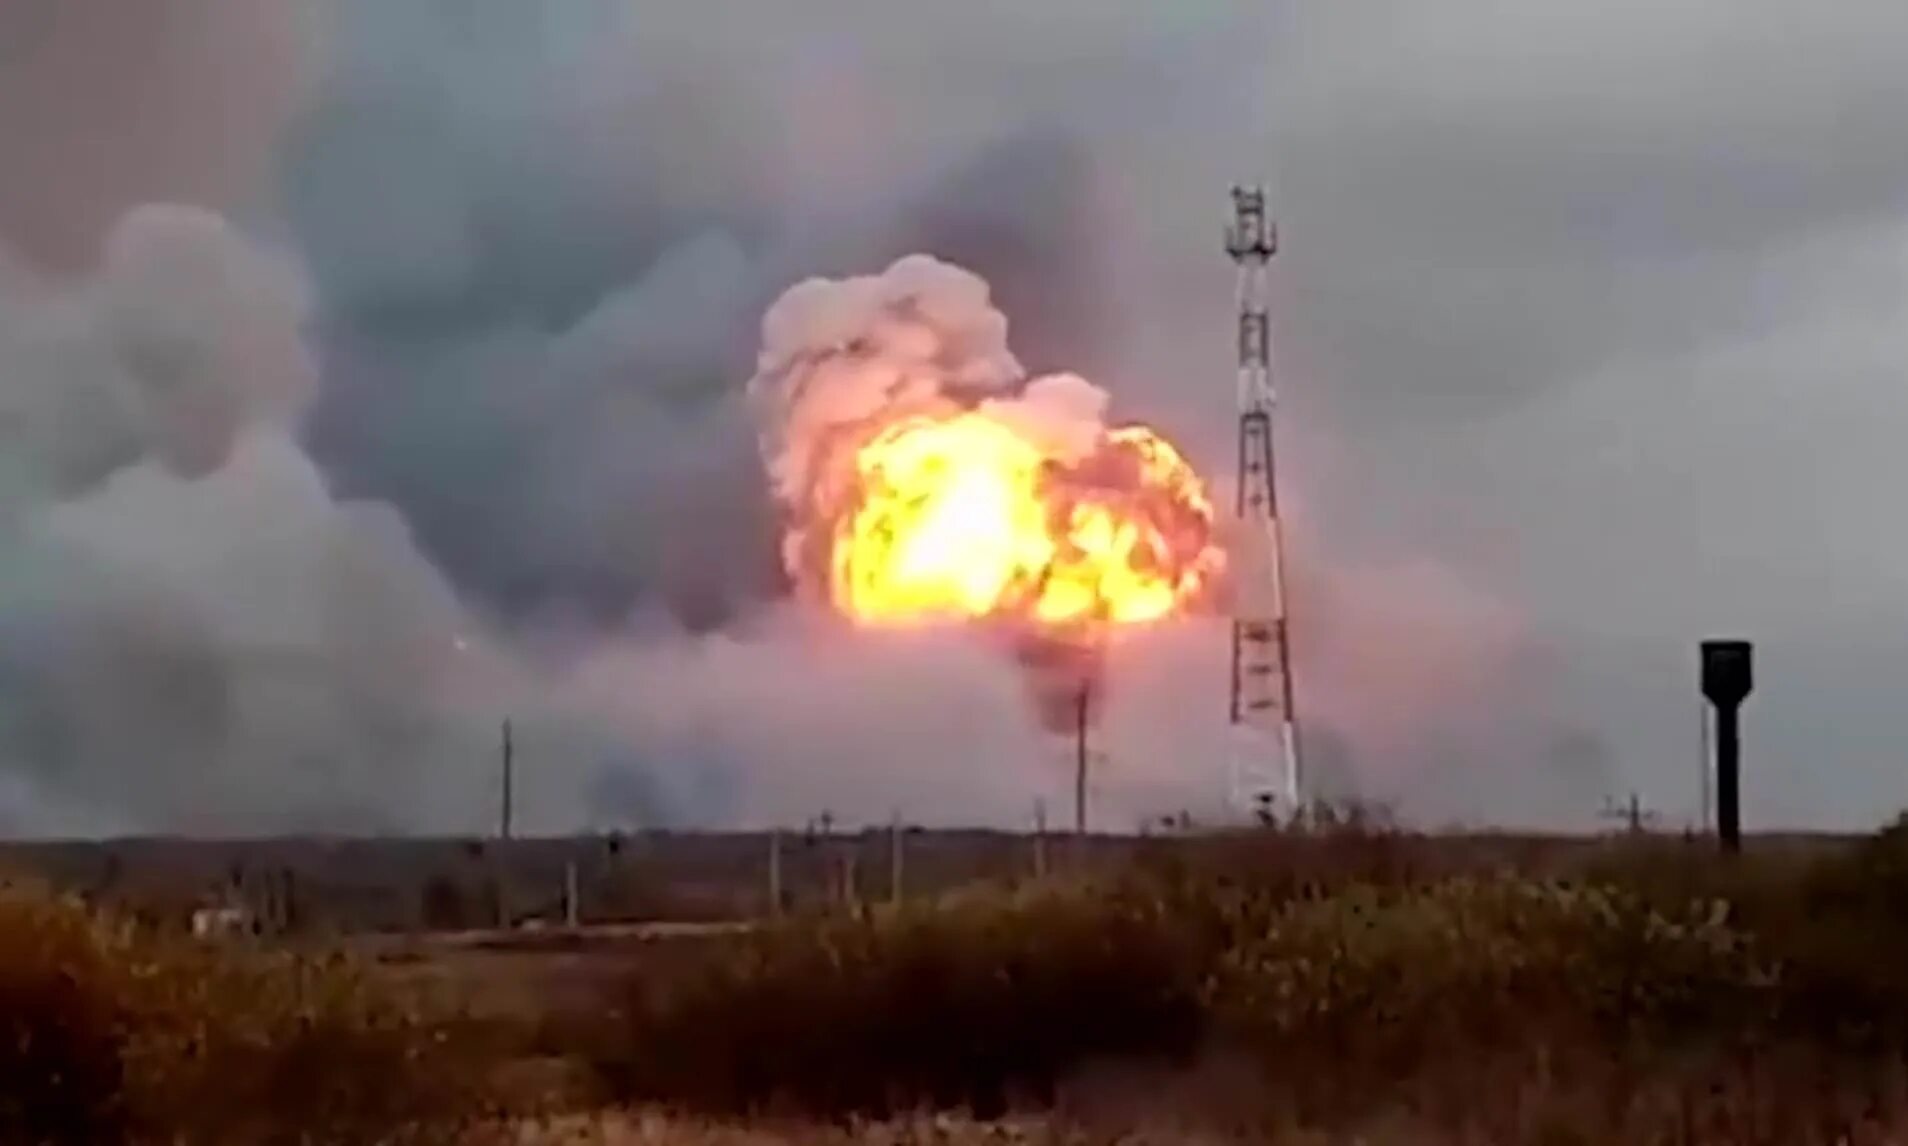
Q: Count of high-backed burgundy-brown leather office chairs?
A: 0